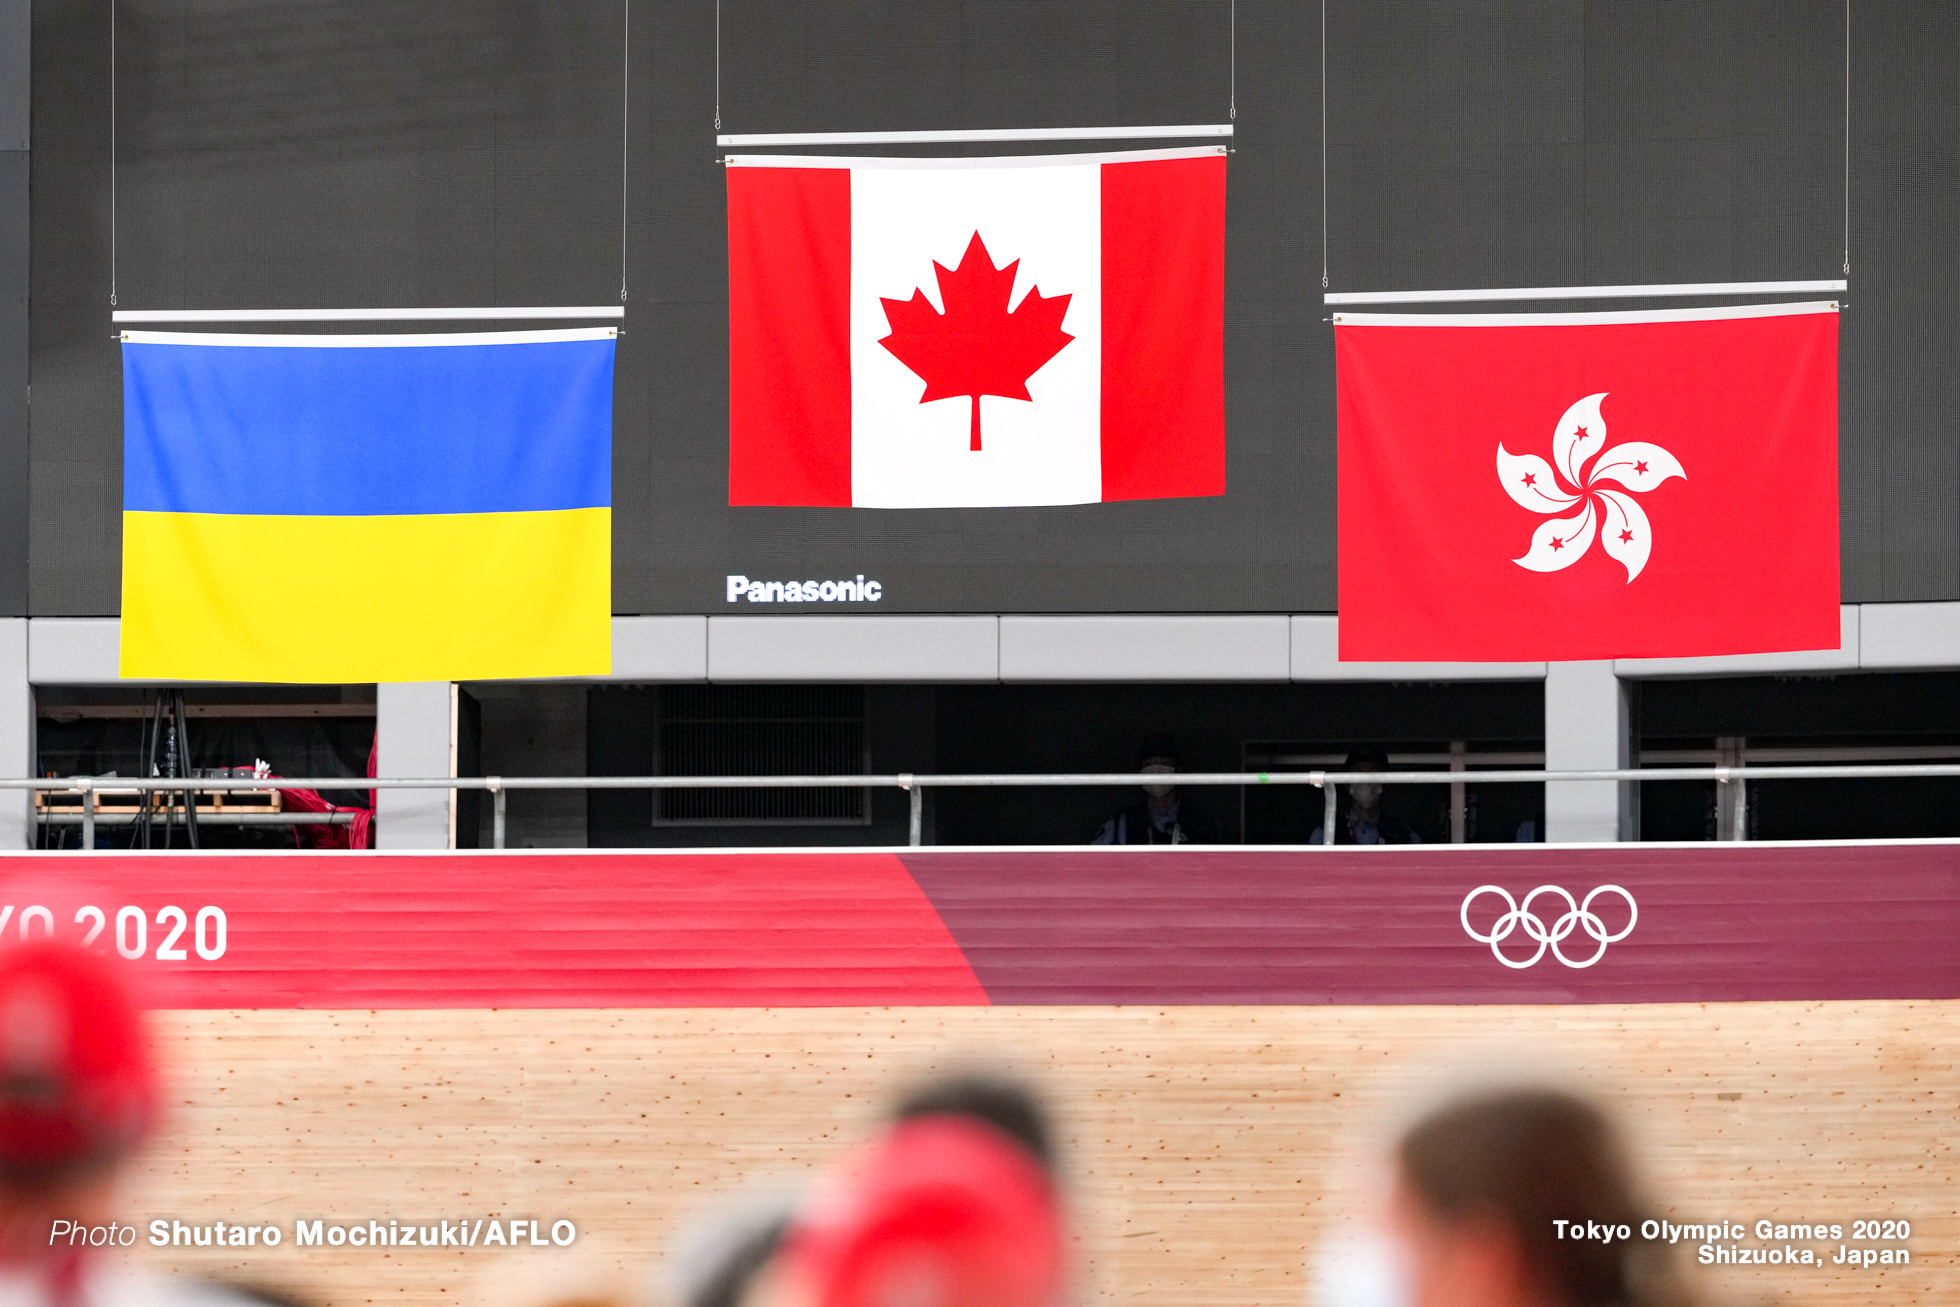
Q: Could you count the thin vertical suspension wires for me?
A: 6